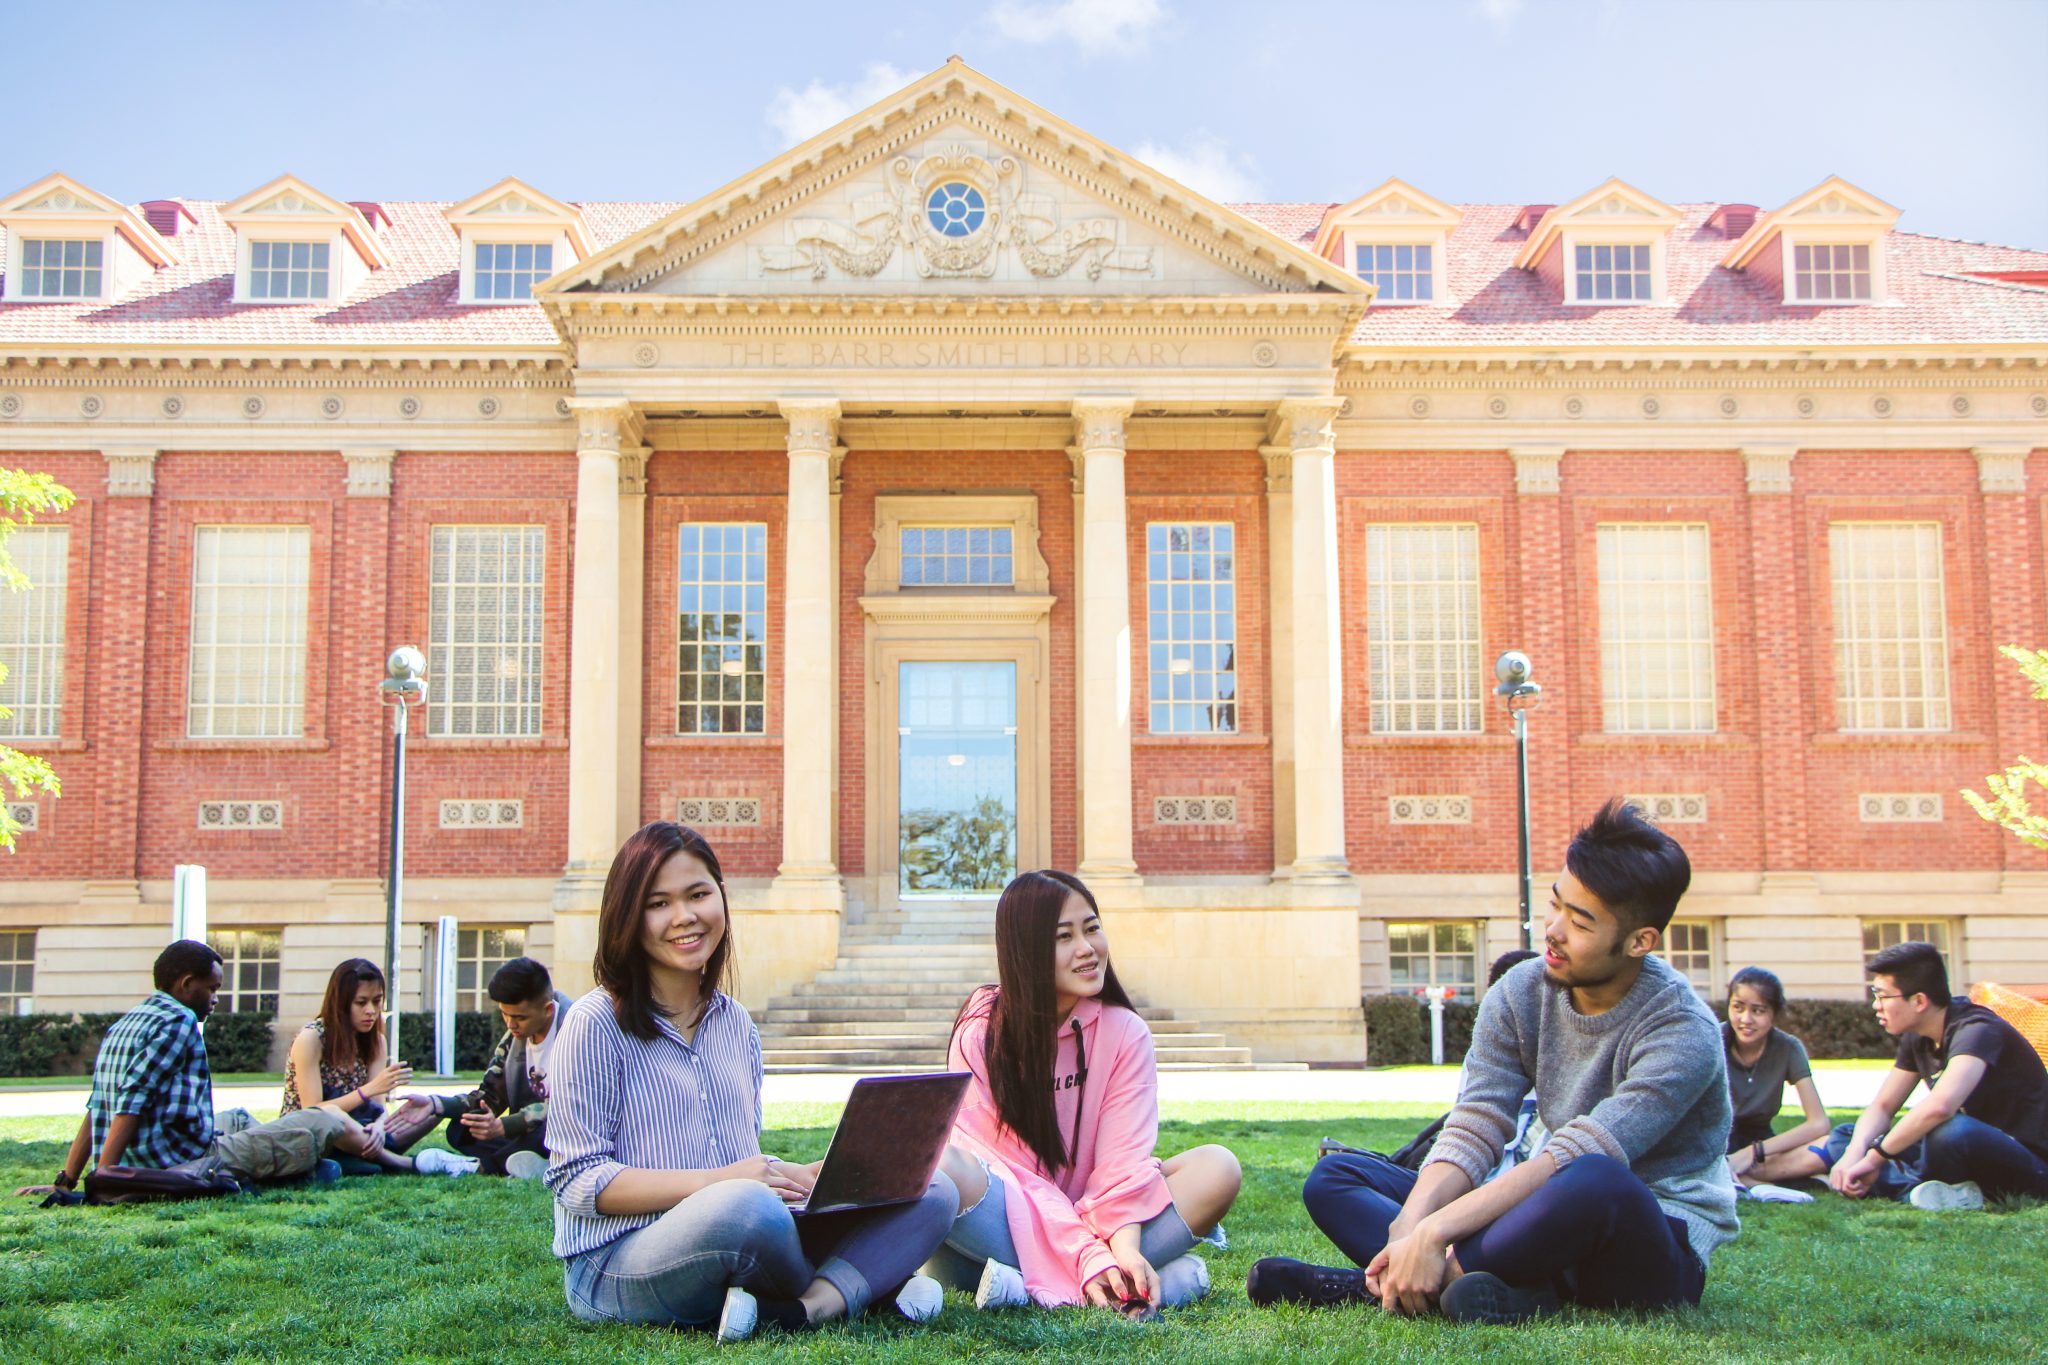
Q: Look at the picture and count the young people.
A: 9